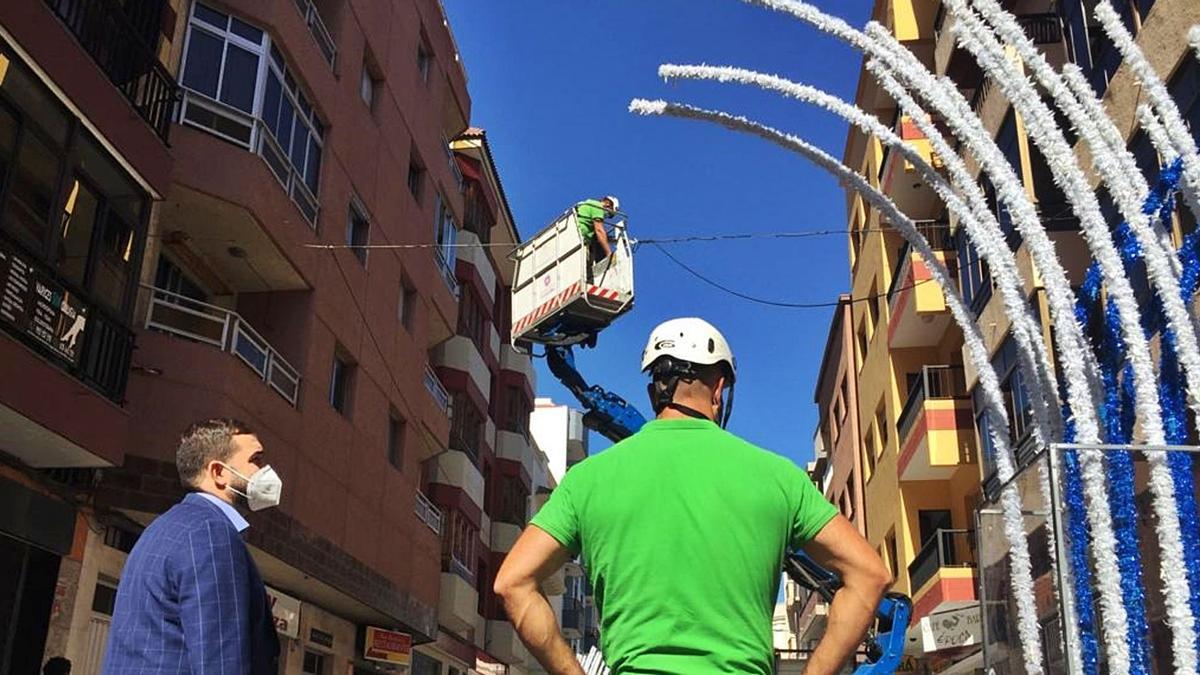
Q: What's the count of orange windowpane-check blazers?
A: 0